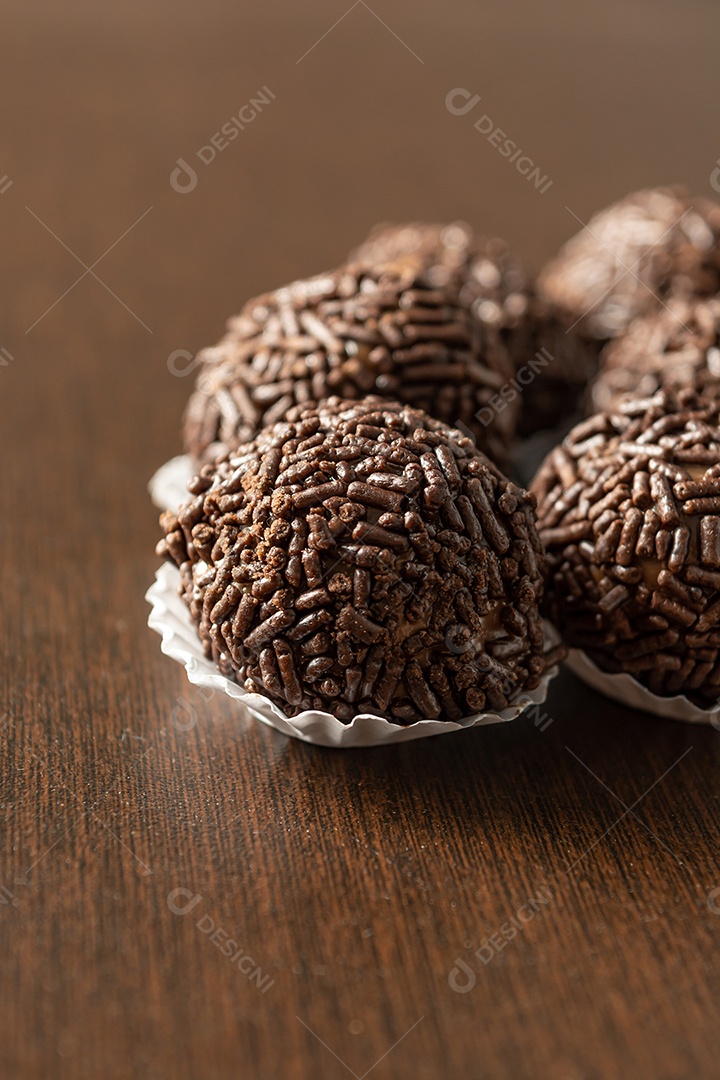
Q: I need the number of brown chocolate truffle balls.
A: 6